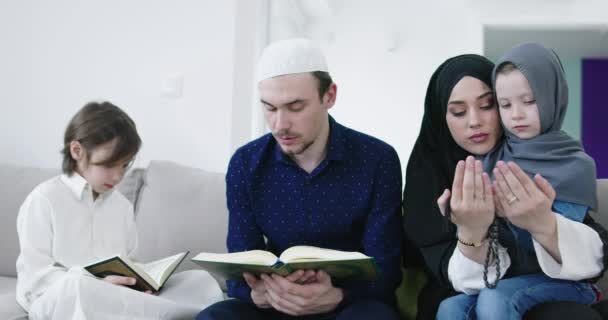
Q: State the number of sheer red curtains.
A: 0